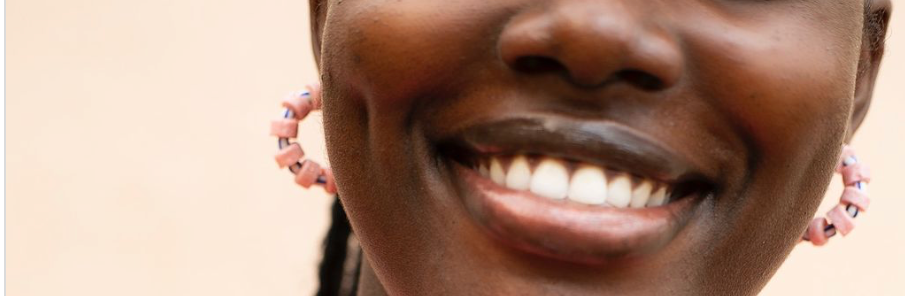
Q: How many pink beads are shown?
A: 11